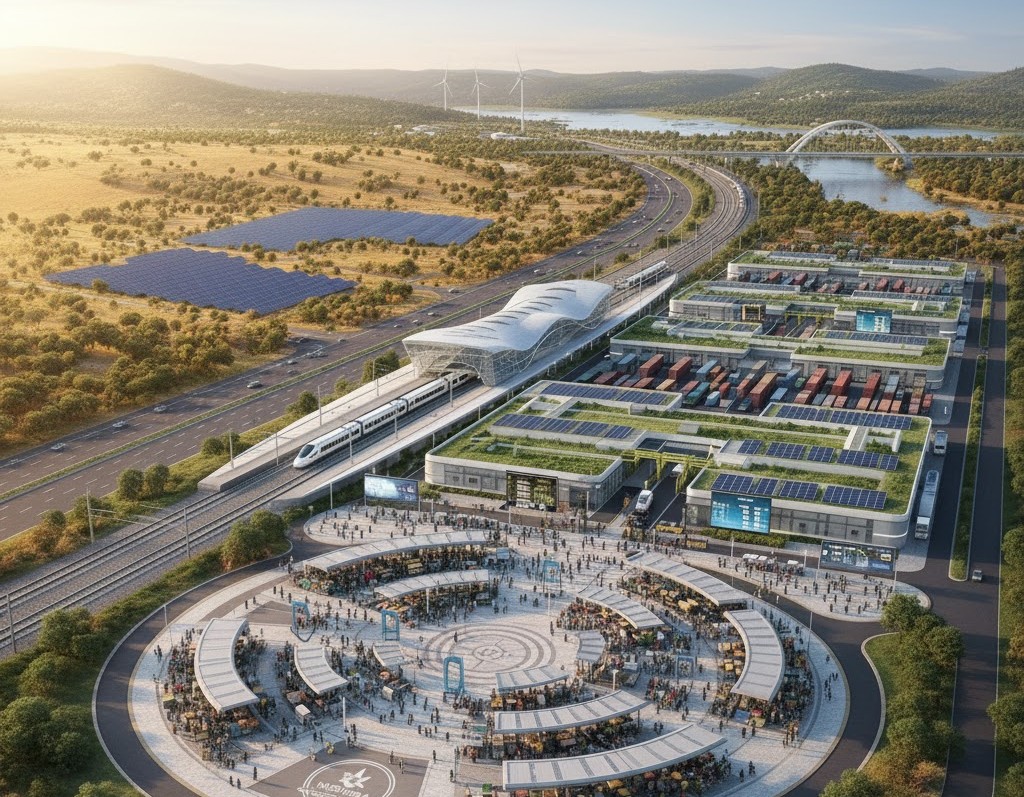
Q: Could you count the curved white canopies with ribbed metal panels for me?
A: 12